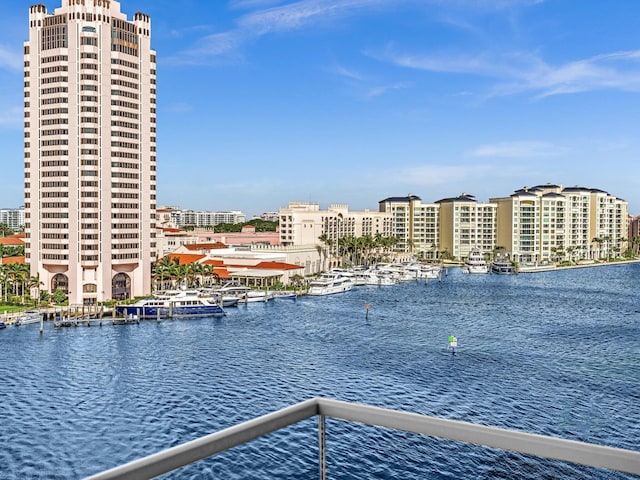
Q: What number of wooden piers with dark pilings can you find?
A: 1